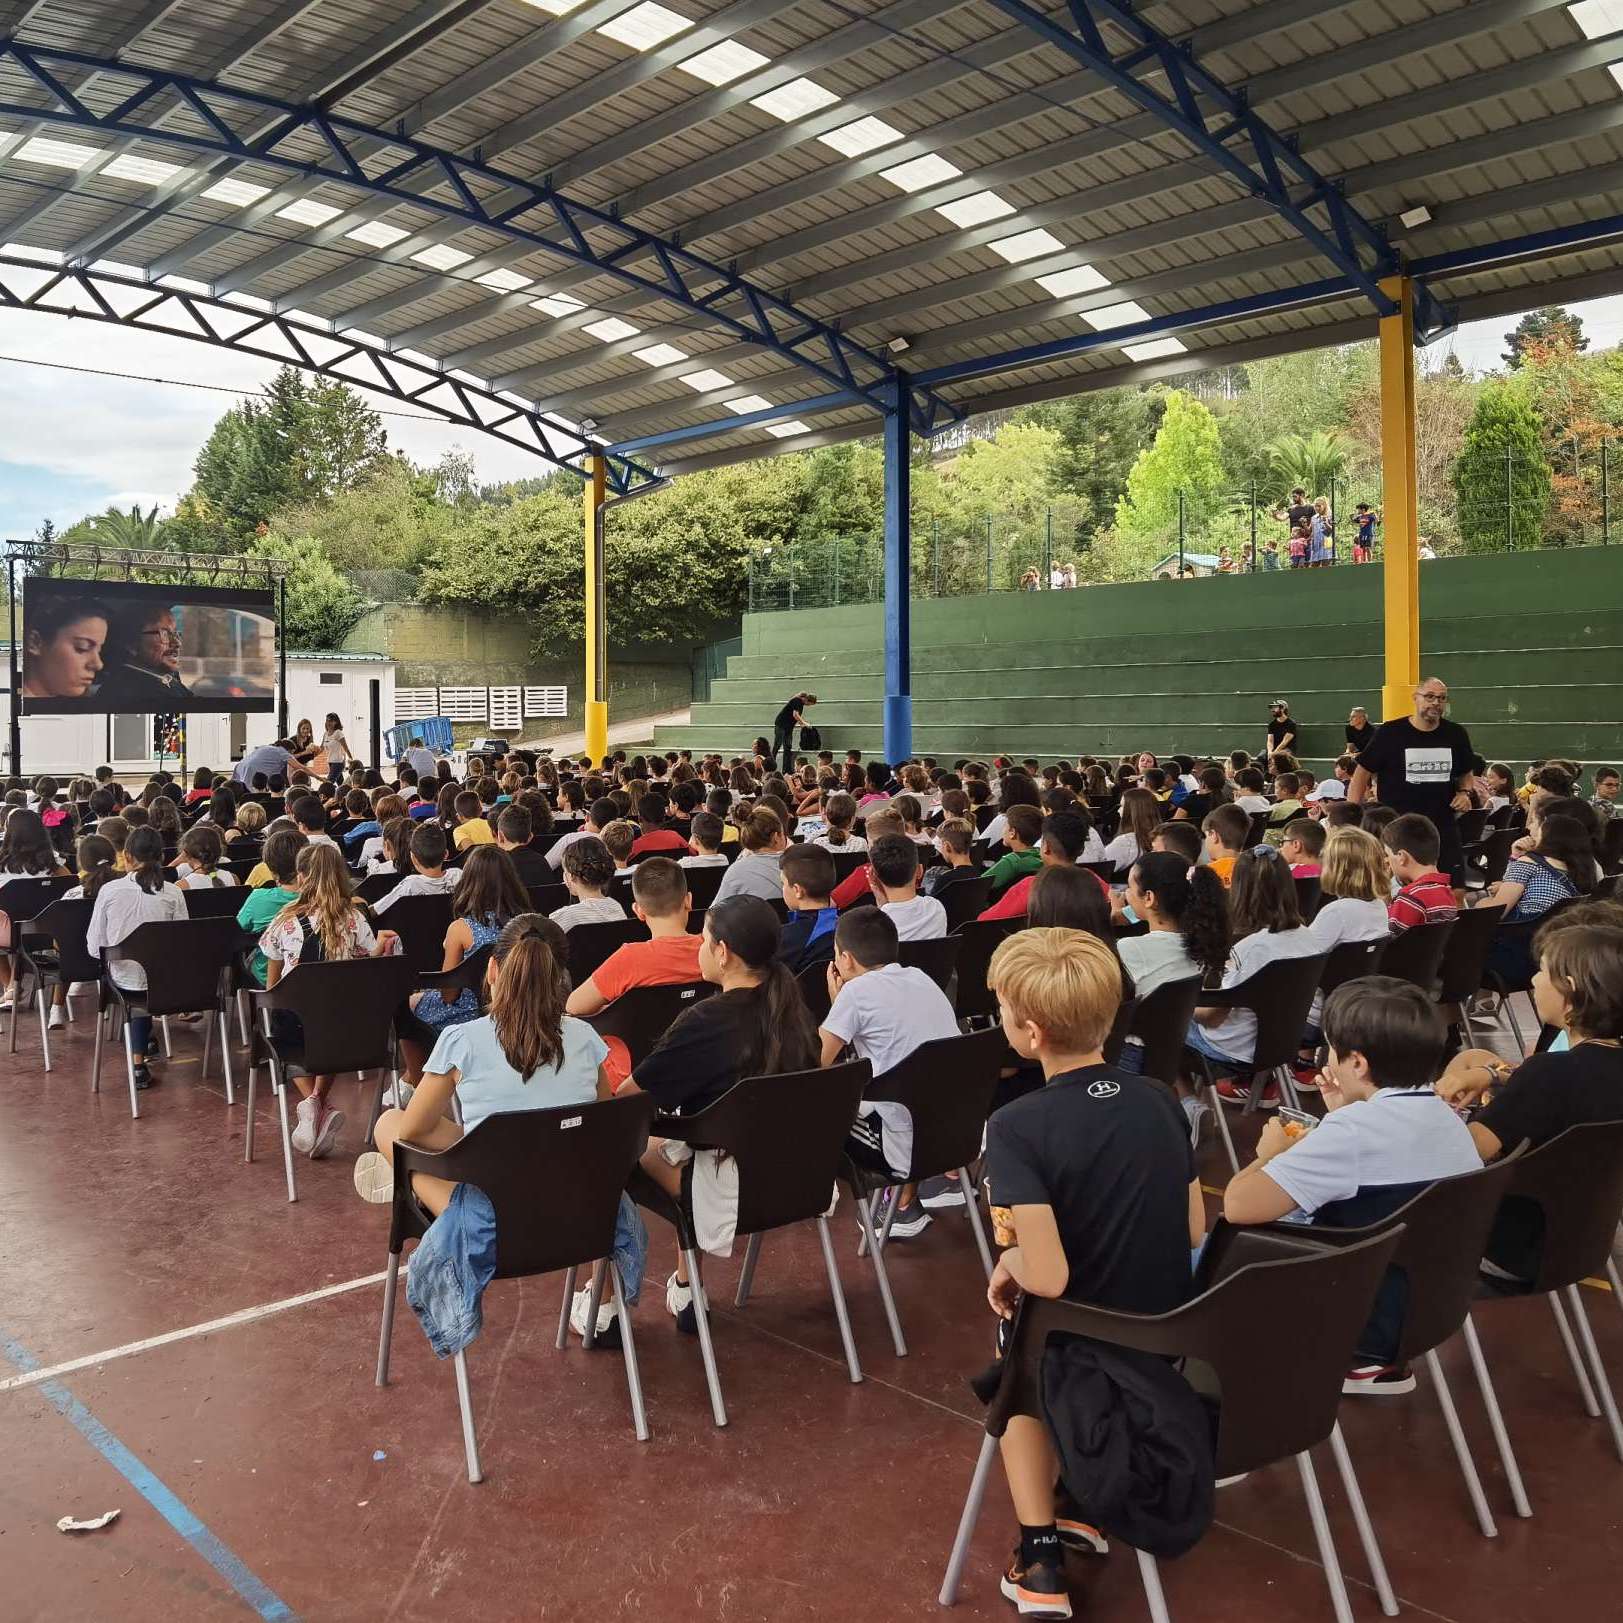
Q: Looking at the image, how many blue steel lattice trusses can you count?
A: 3